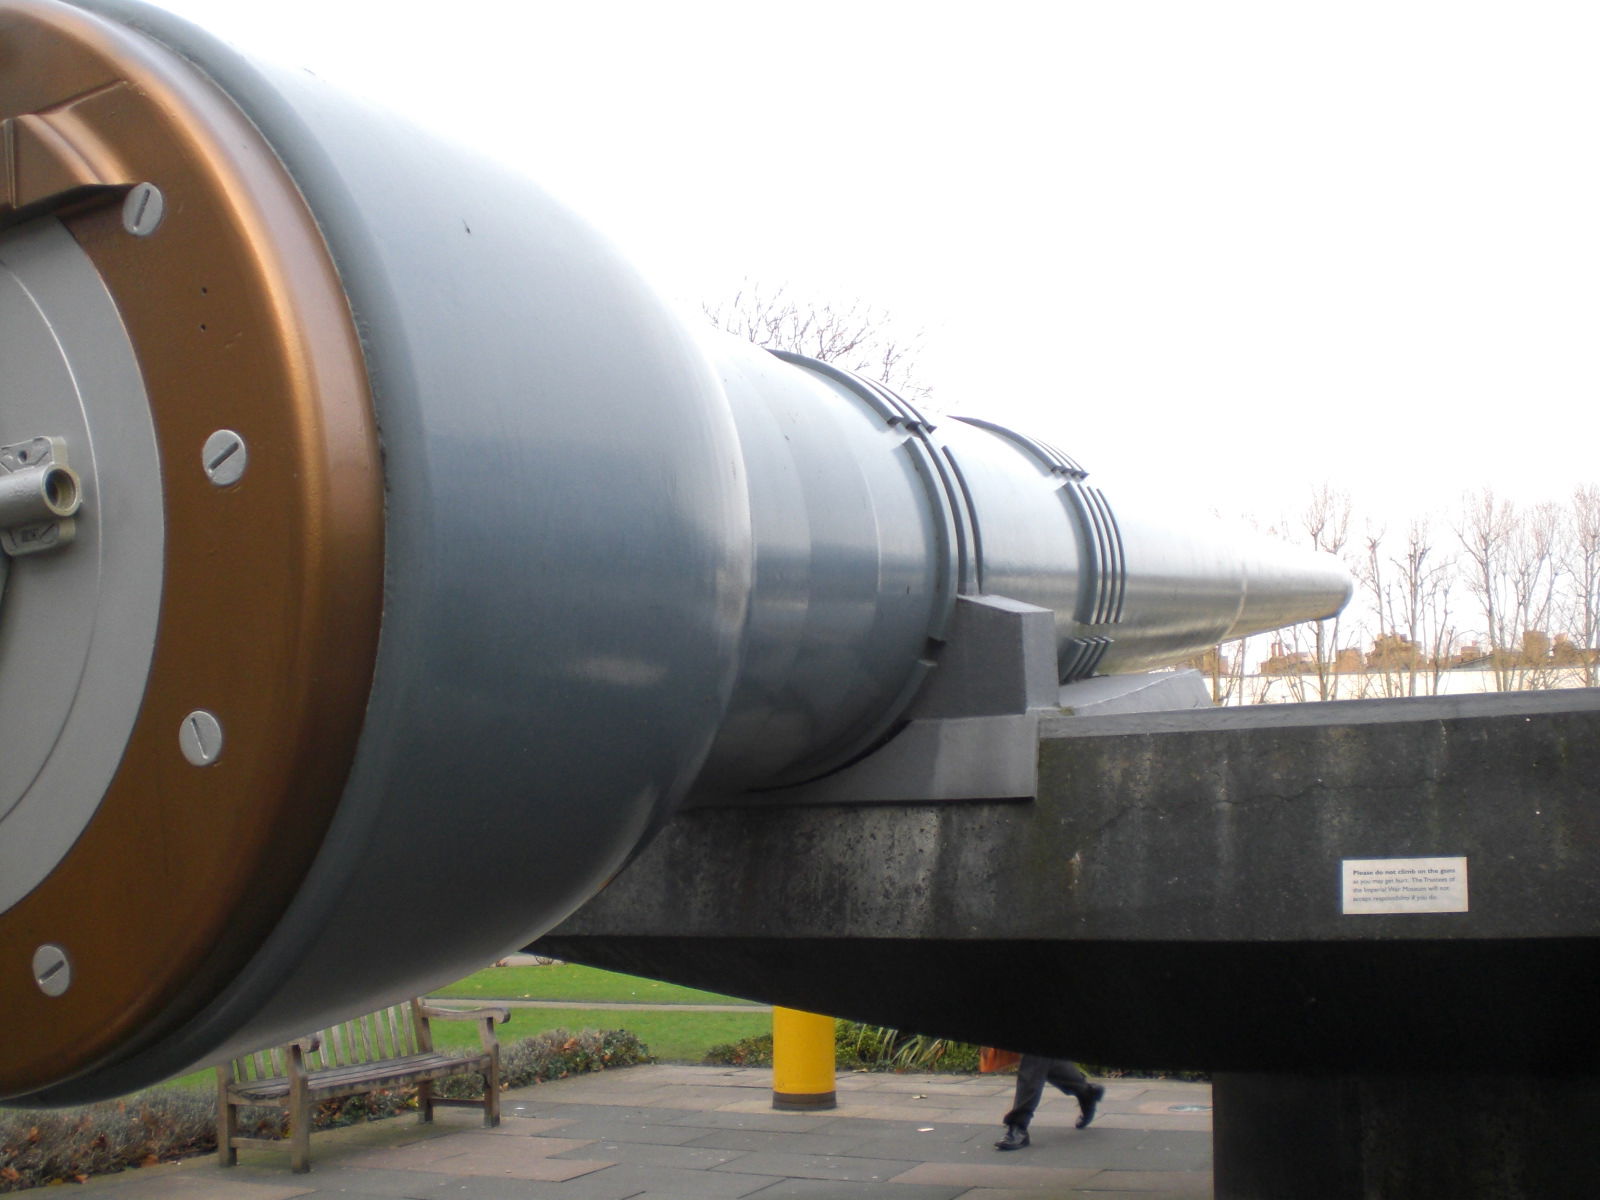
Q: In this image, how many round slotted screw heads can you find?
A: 4